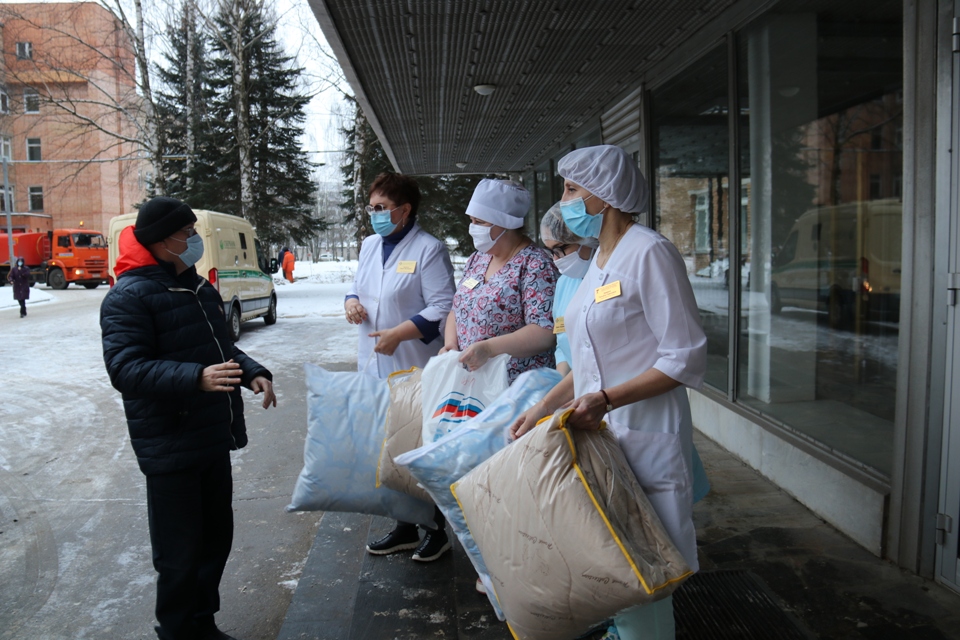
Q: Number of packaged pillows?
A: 4